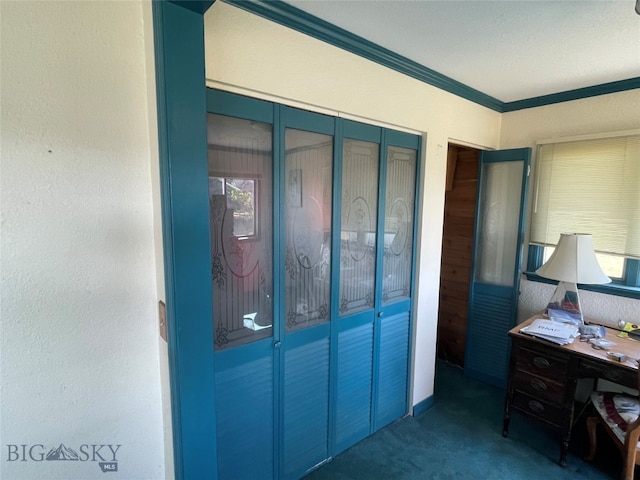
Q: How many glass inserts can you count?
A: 5